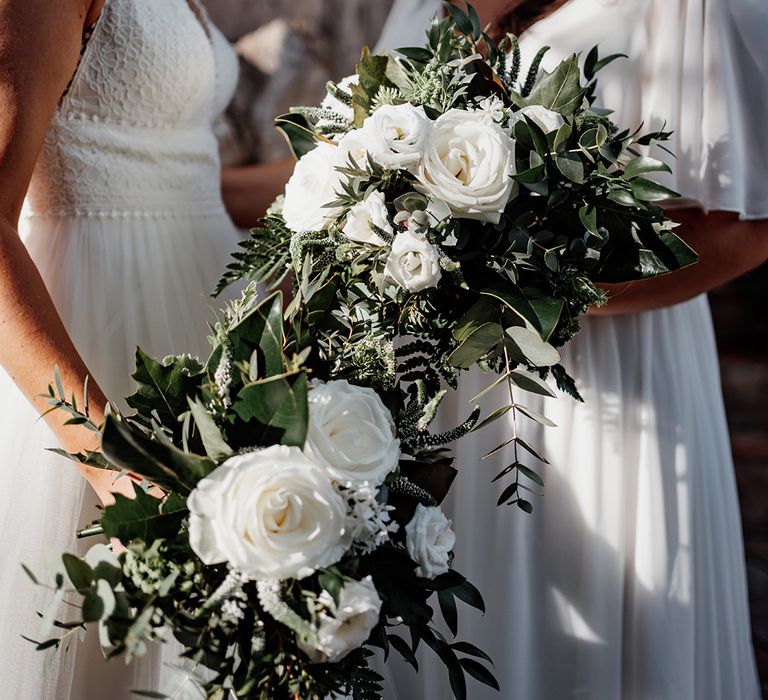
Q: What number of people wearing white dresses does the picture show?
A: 2